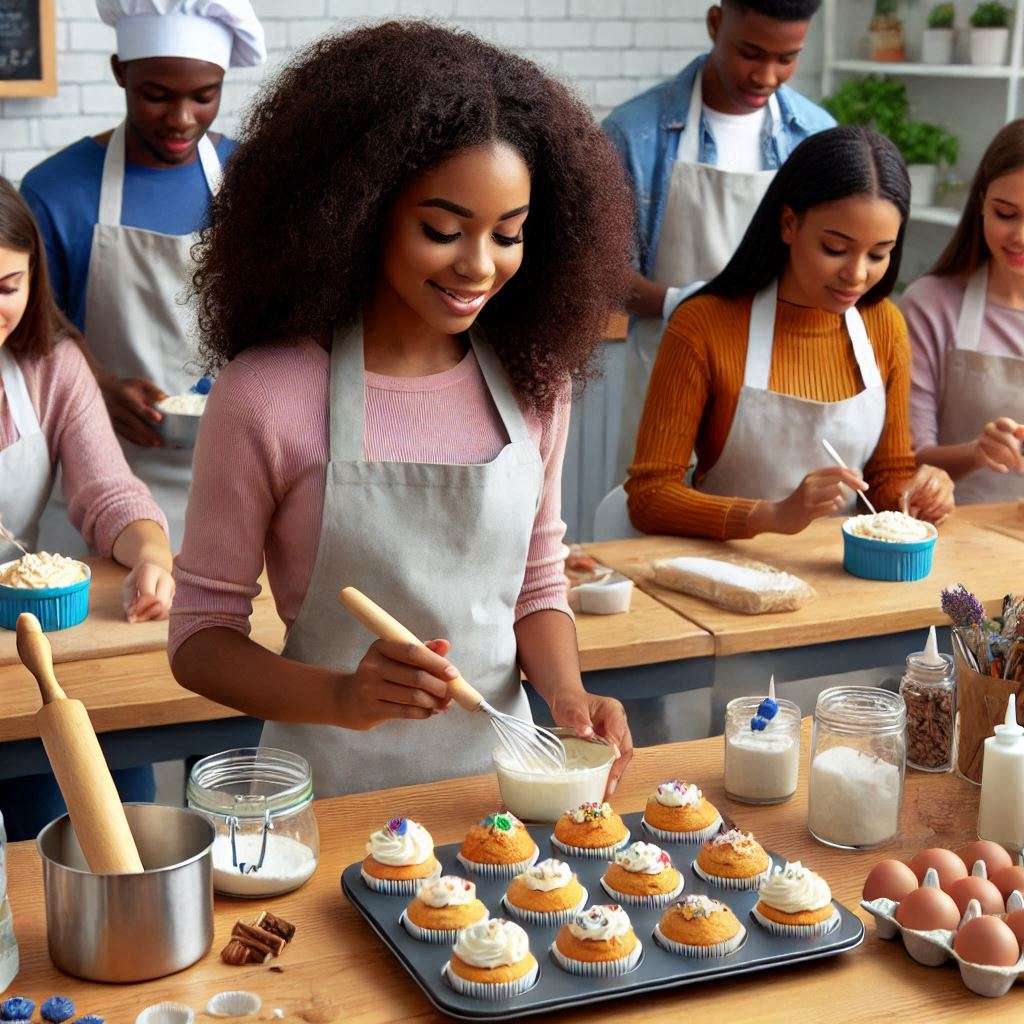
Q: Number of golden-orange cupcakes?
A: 12